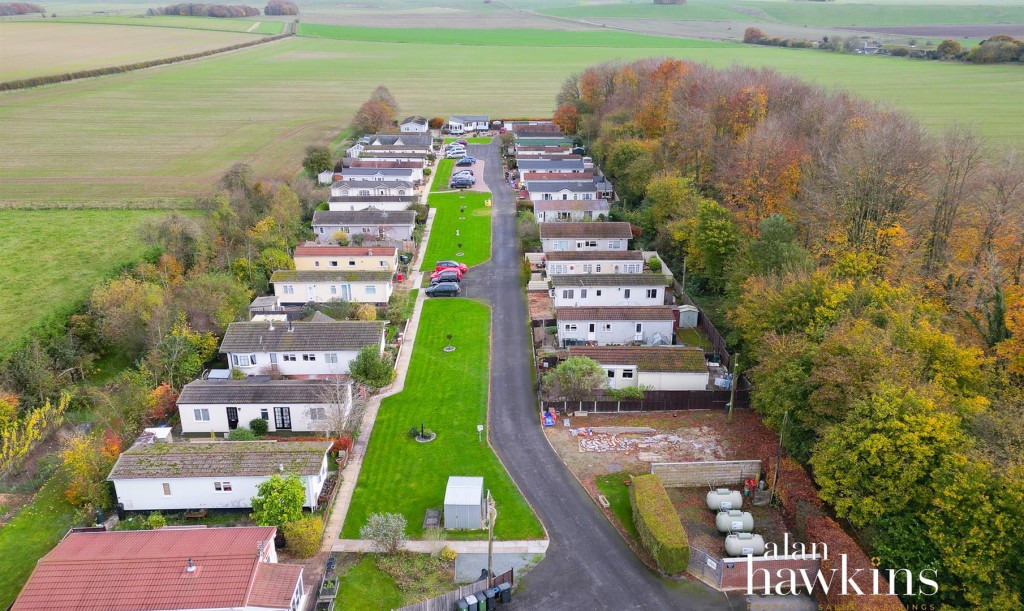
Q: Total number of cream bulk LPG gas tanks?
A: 3